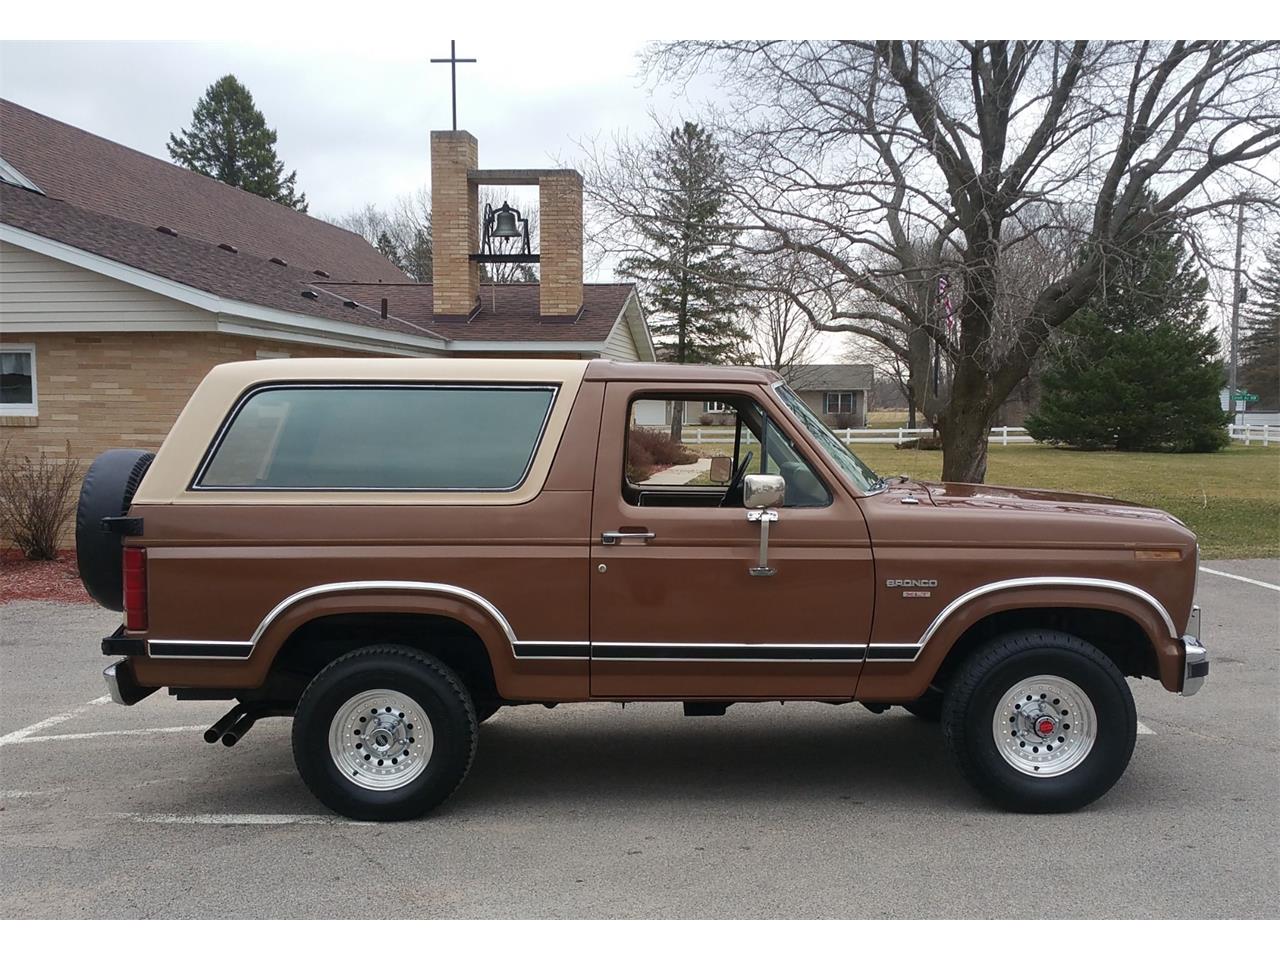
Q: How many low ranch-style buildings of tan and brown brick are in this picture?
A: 1